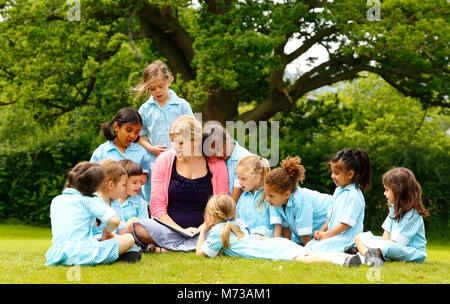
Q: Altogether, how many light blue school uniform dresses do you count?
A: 11